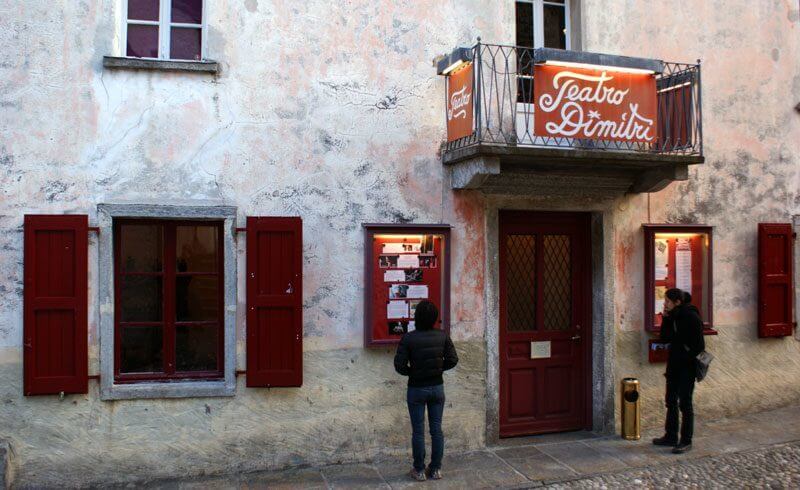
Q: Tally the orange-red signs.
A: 2